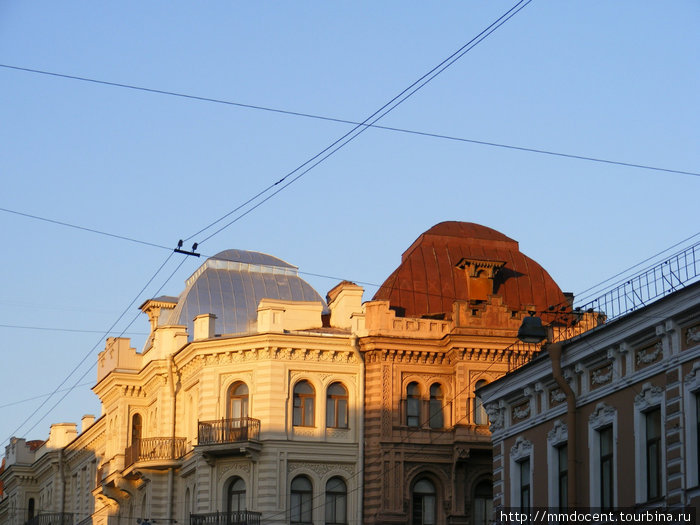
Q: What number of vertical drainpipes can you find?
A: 4